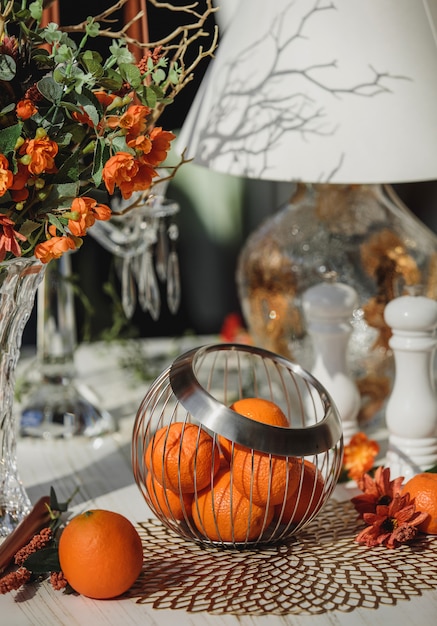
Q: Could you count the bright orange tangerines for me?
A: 8